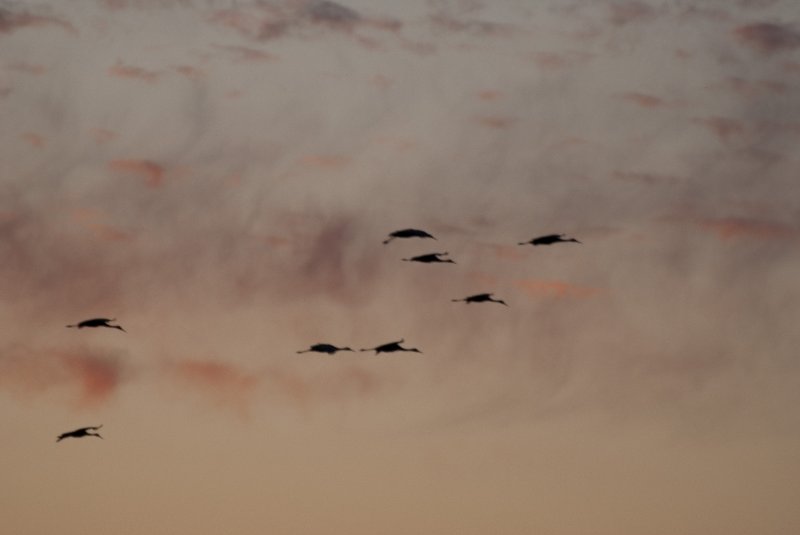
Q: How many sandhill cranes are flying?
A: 8